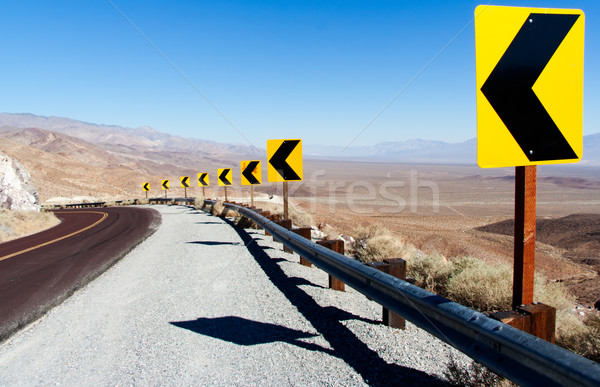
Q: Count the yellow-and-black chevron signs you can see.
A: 8